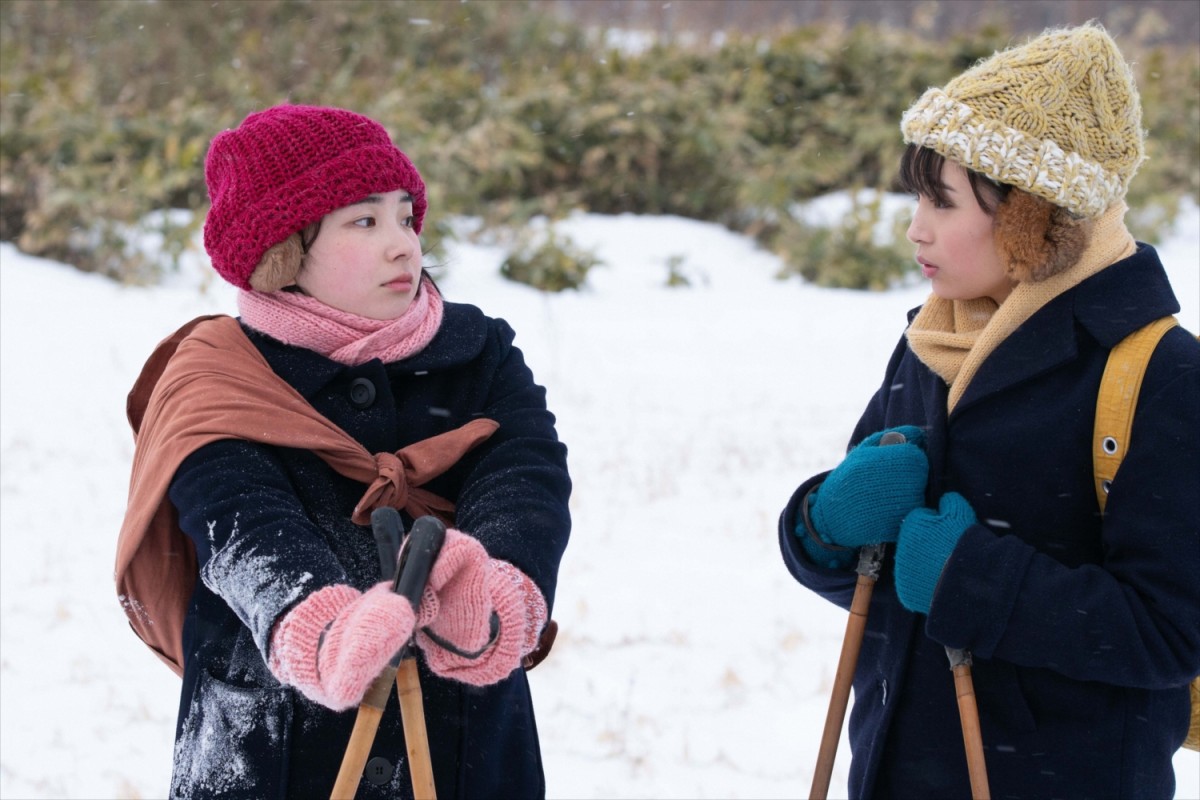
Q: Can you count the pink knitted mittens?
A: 2